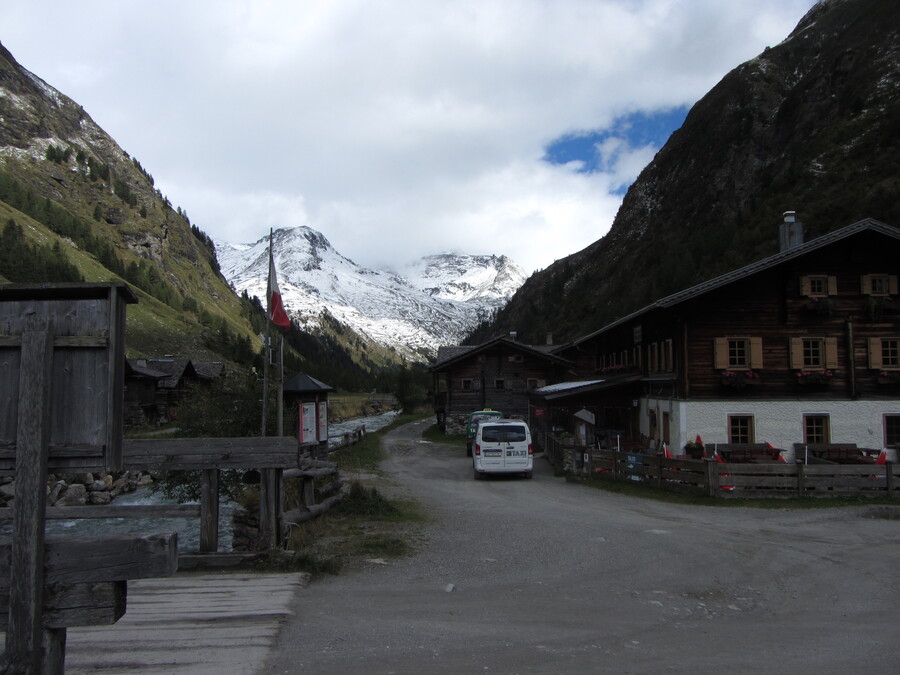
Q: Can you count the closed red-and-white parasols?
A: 5